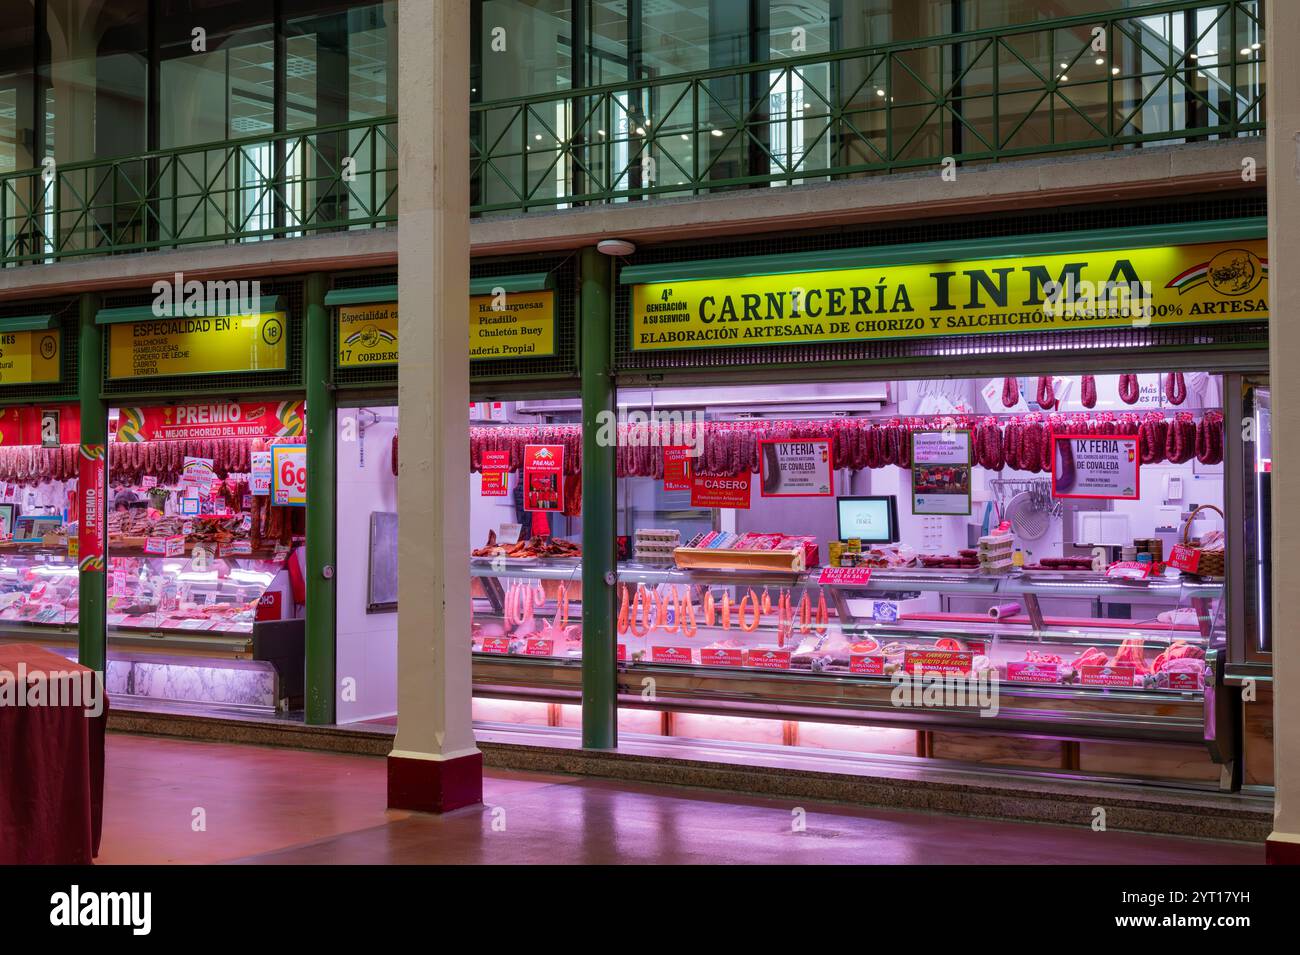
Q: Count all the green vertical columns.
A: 3